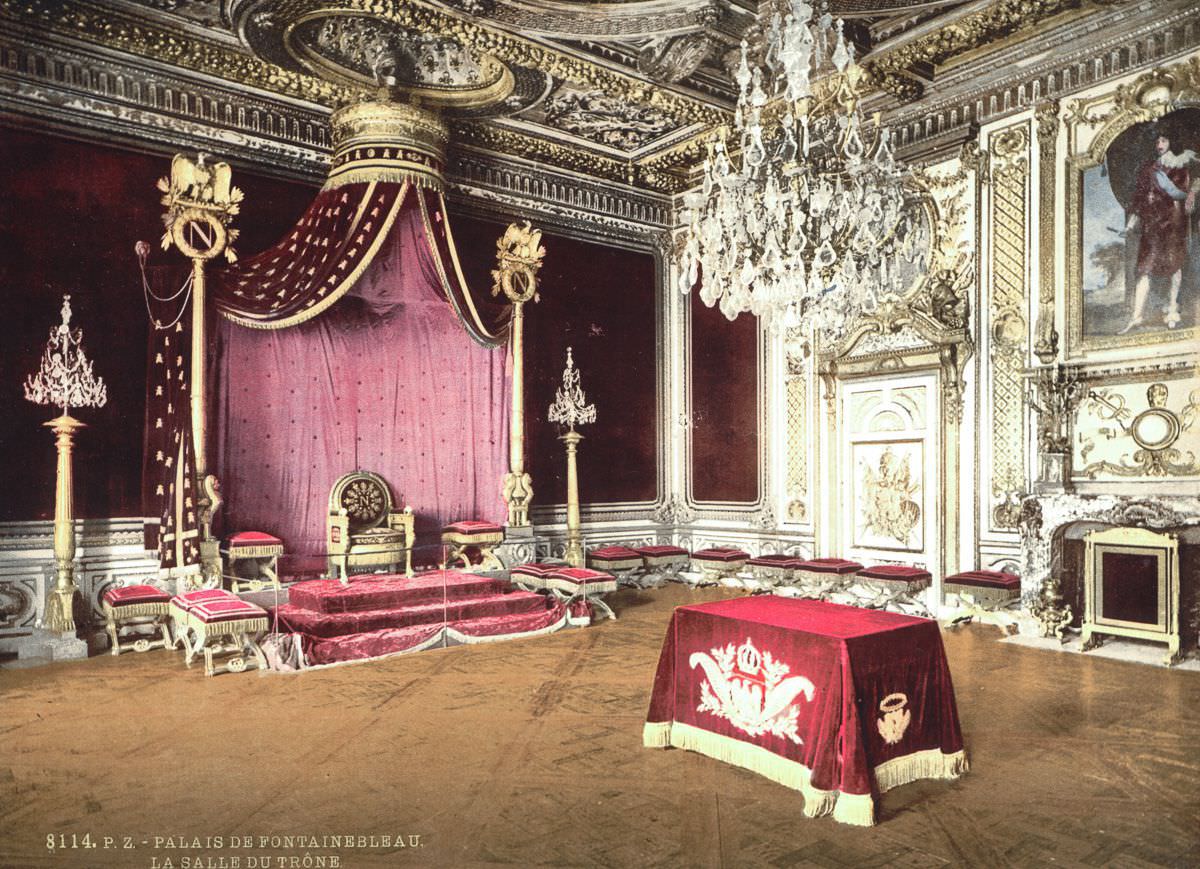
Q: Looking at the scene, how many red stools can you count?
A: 14